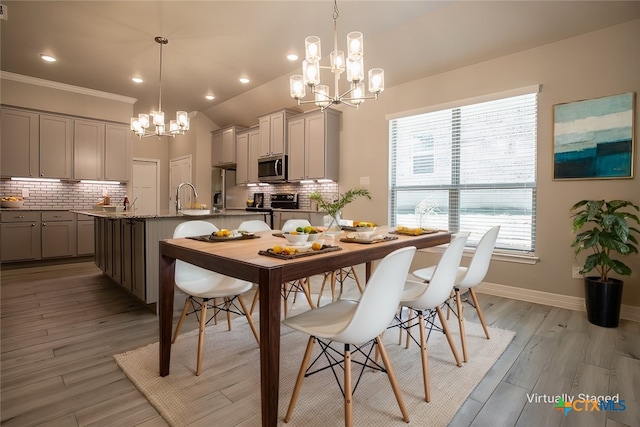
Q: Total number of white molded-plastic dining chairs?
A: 6